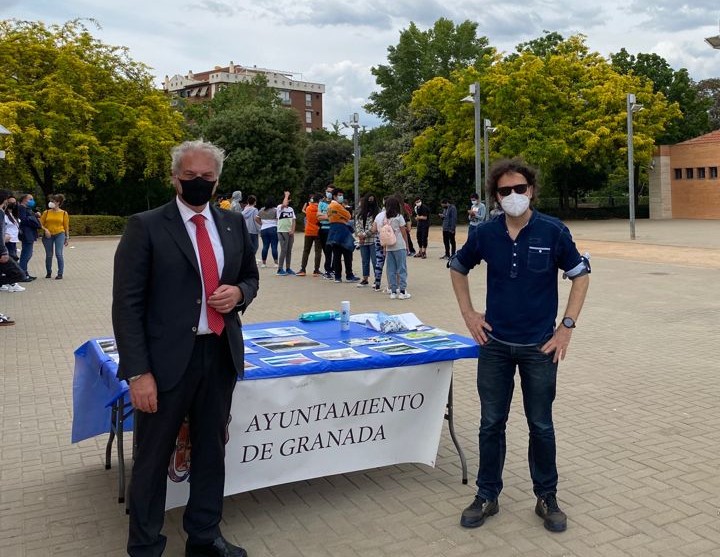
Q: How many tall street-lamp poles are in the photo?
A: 4